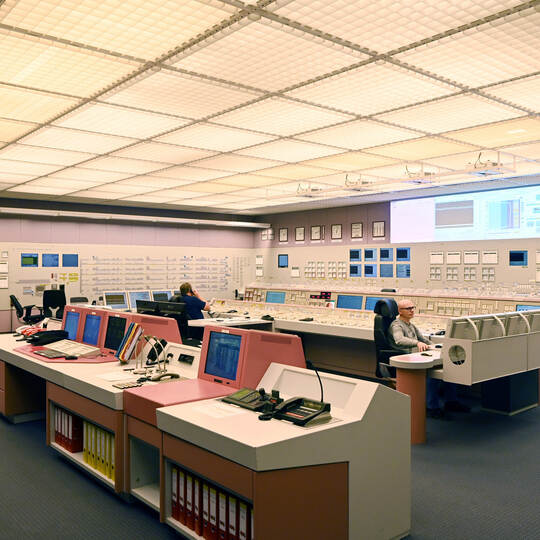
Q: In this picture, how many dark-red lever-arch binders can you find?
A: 15